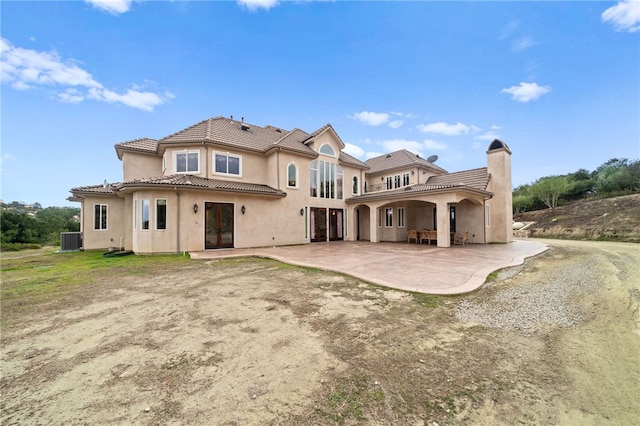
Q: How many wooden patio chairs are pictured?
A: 4